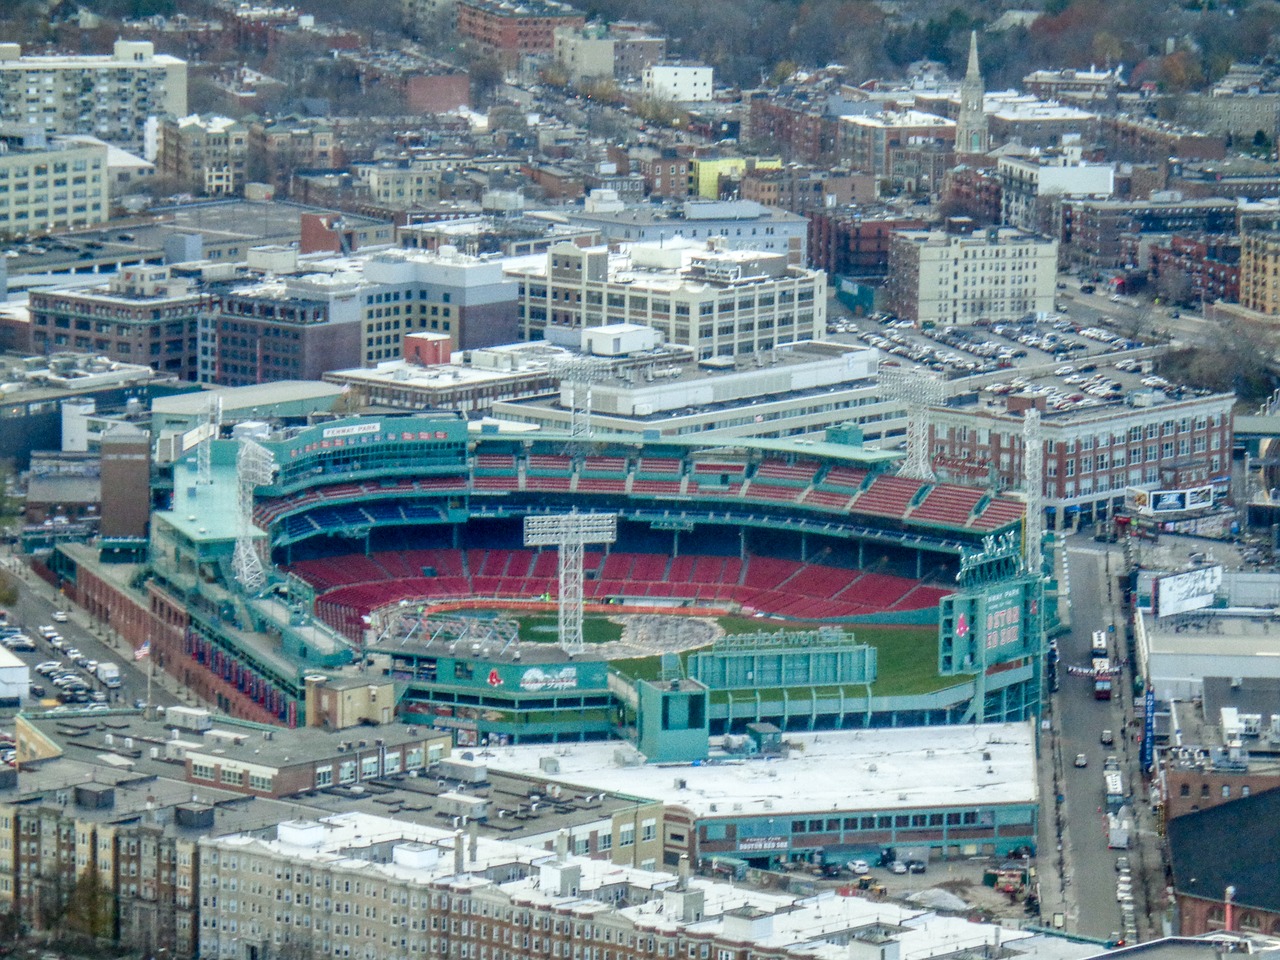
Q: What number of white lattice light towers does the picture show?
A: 6